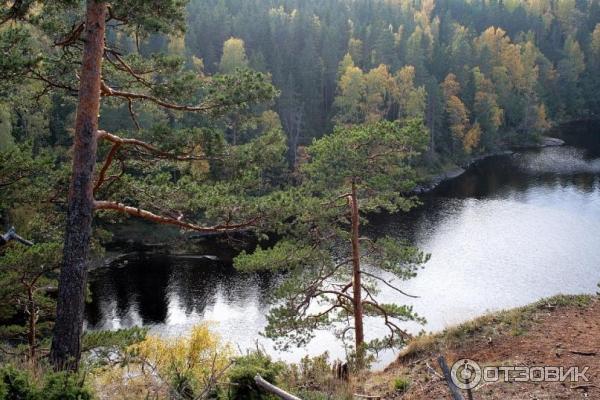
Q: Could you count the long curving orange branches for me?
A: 3